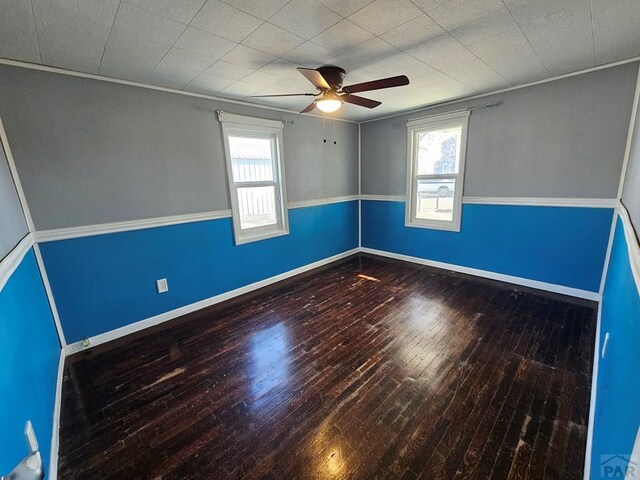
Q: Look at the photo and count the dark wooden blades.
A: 5